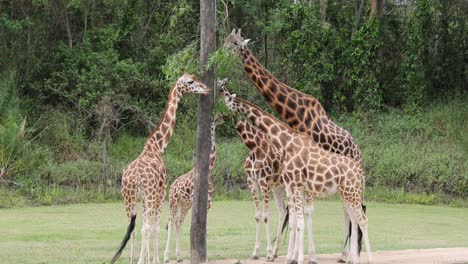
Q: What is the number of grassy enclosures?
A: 1